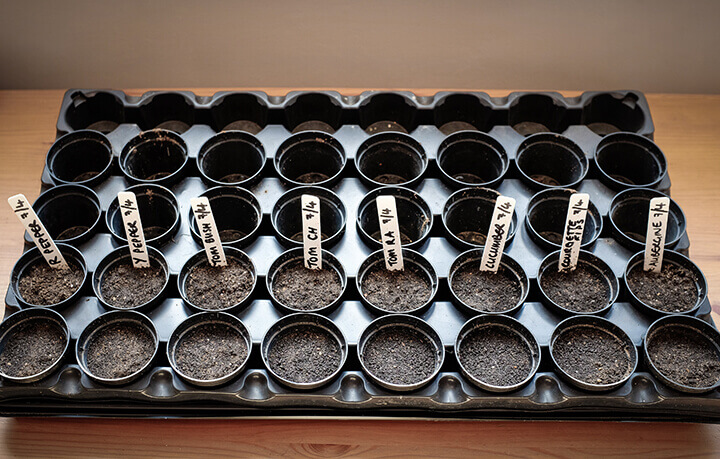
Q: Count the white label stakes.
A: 8